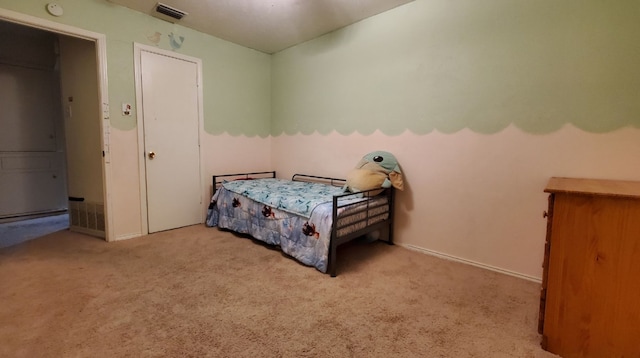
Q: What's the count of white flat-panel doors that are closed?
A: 1